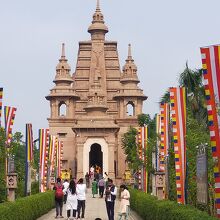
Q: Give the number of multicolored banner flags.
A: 11